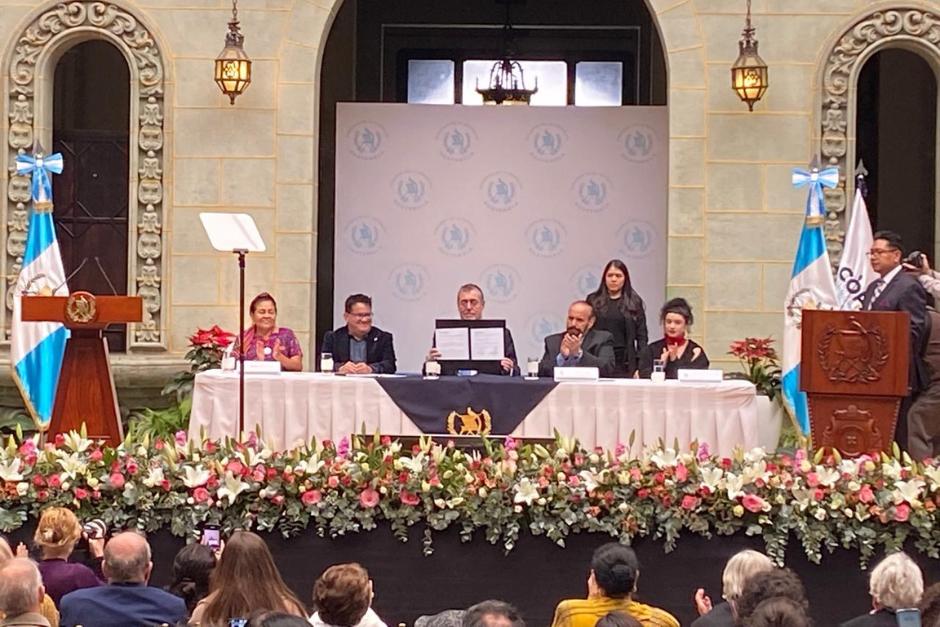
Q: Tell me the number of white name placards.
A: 3